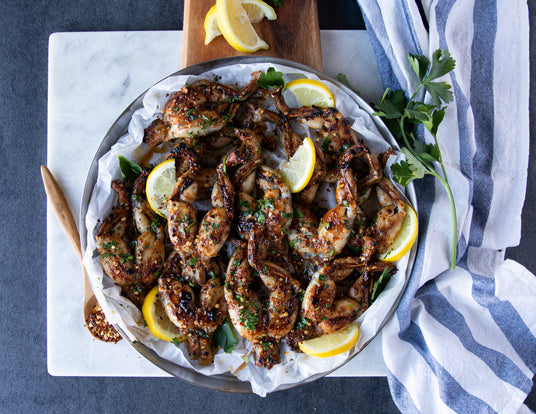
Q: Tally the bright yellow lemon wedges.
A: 8